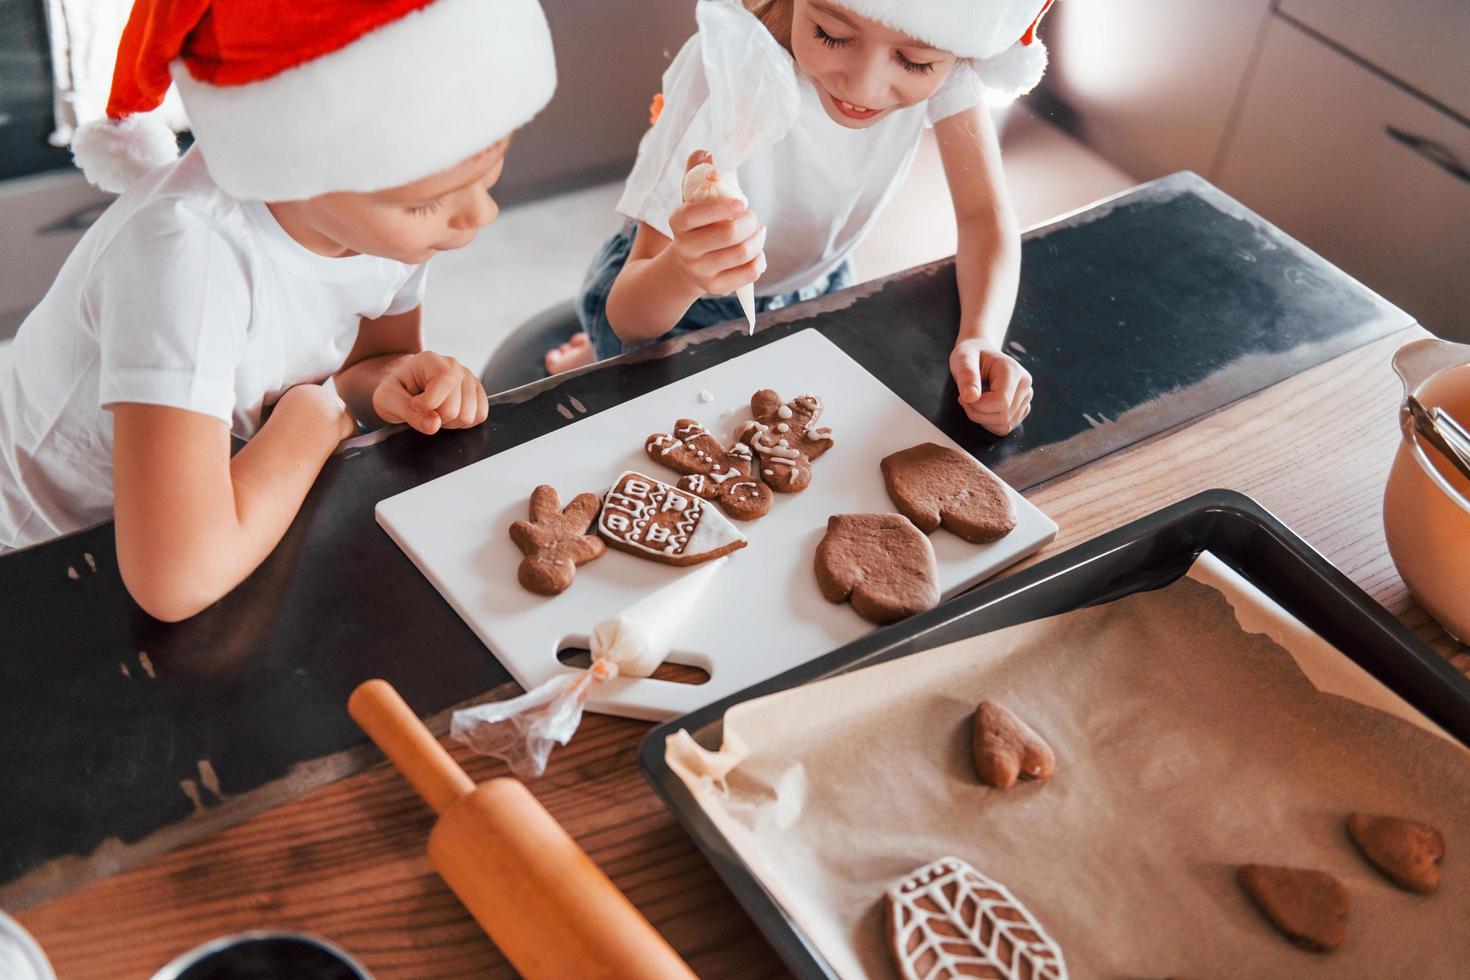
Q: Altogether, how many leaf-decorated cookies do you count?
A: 1